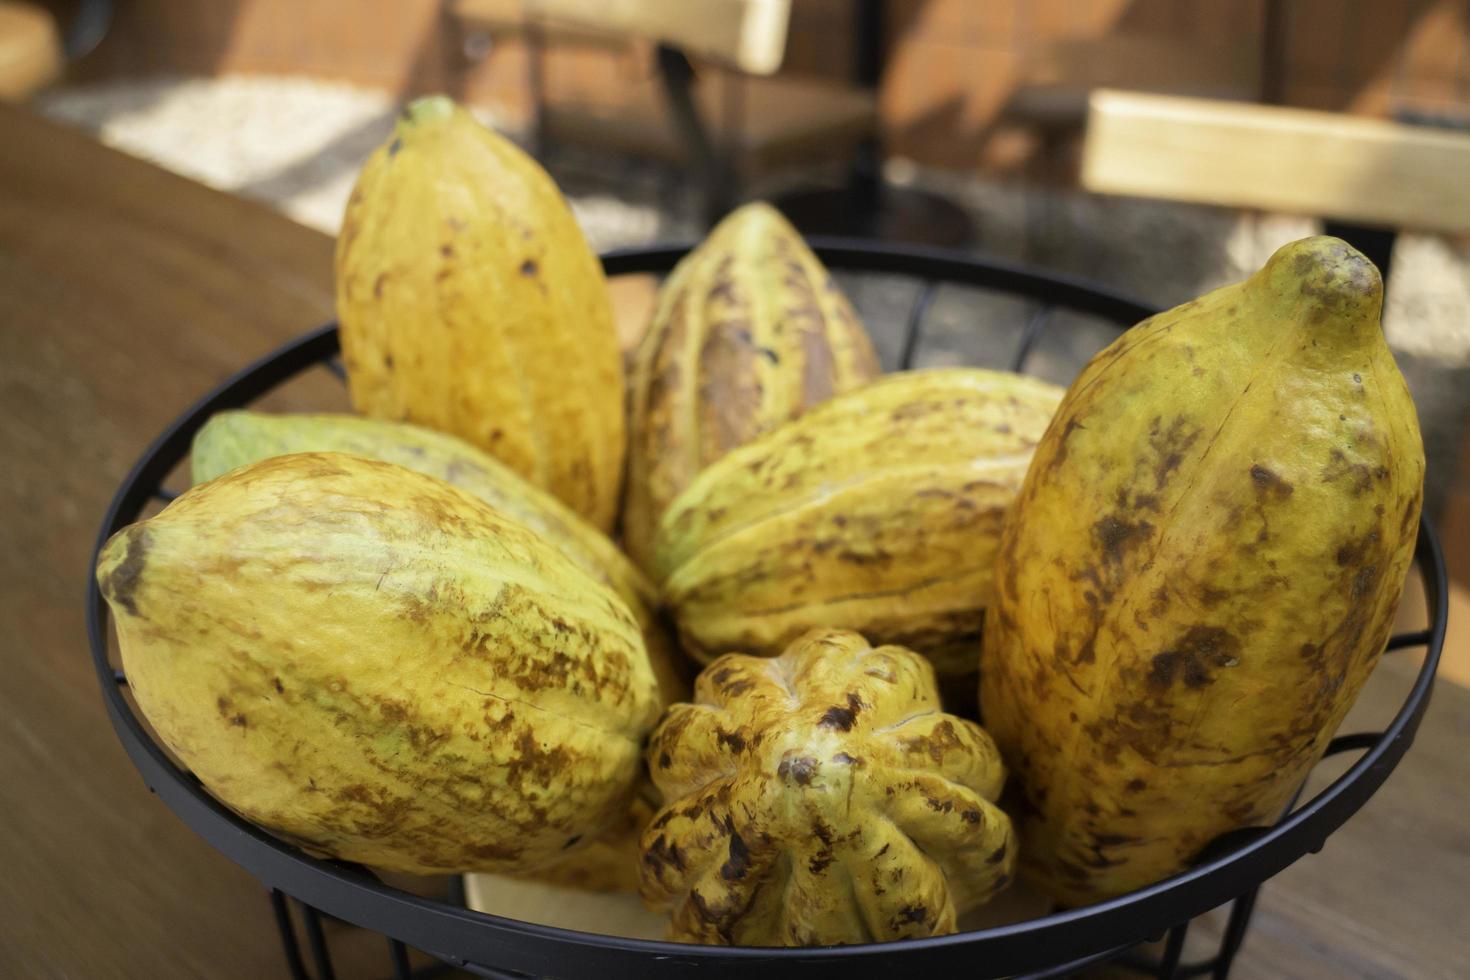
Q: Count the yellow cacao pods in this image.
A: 7